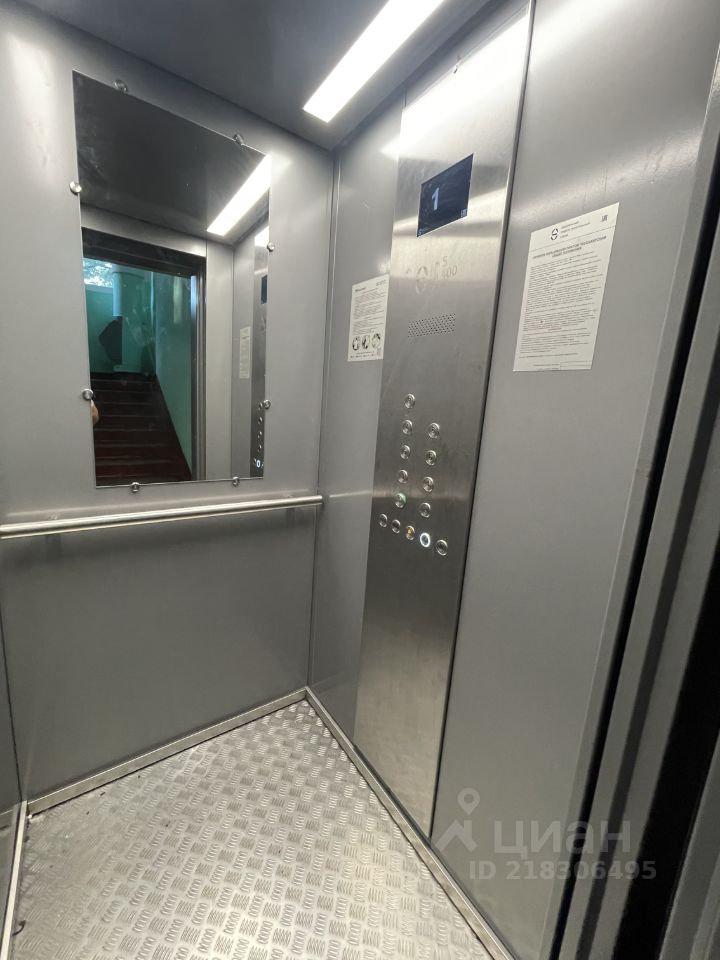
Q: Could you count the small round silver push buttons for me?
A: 14